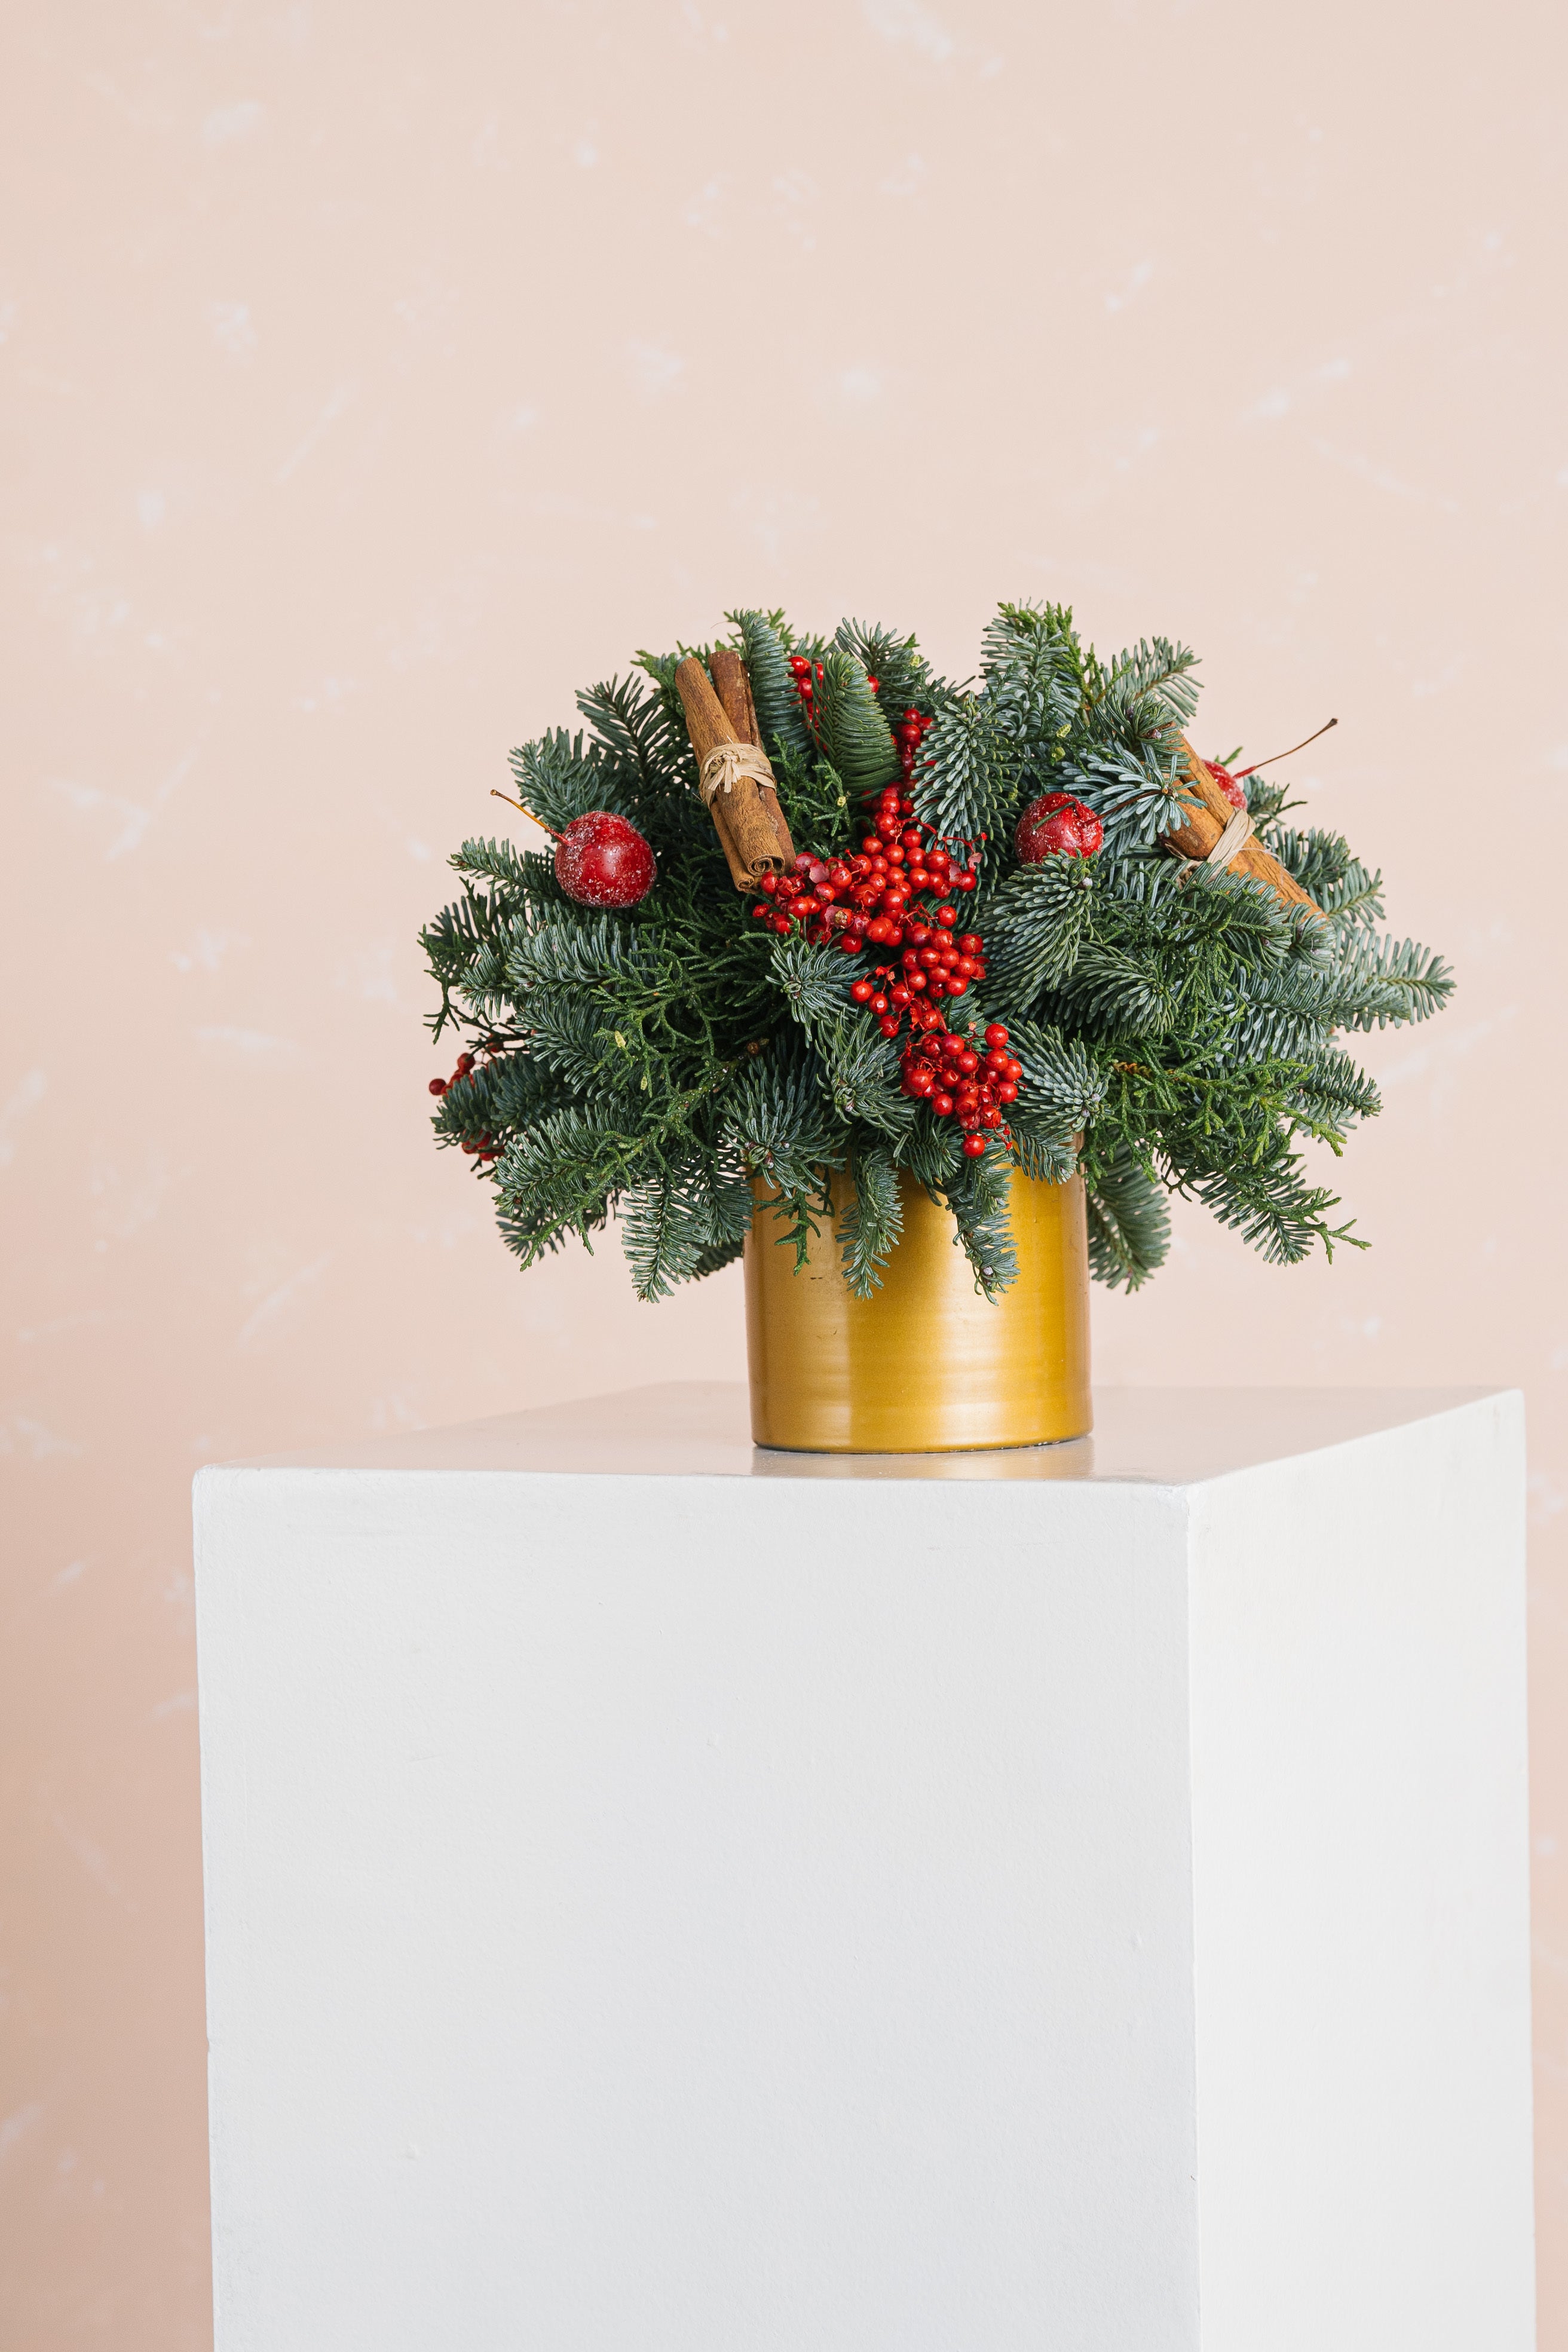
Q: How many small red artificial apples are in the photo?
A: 3